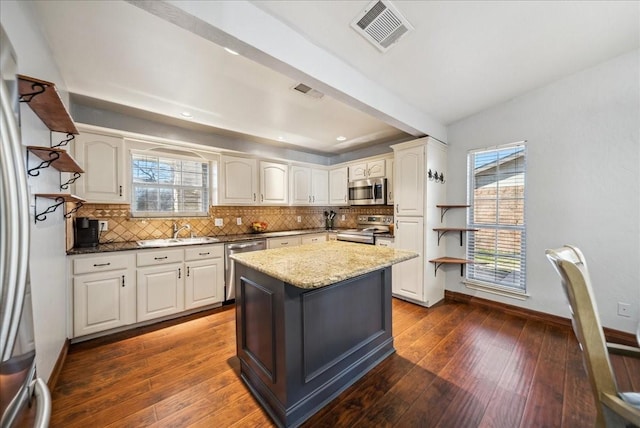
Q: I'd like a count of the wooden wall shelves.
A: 6